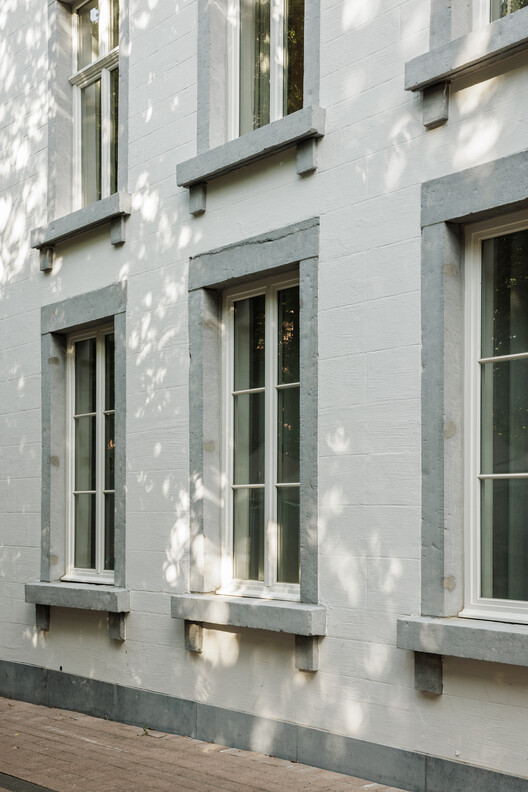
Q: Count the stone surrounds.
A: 6